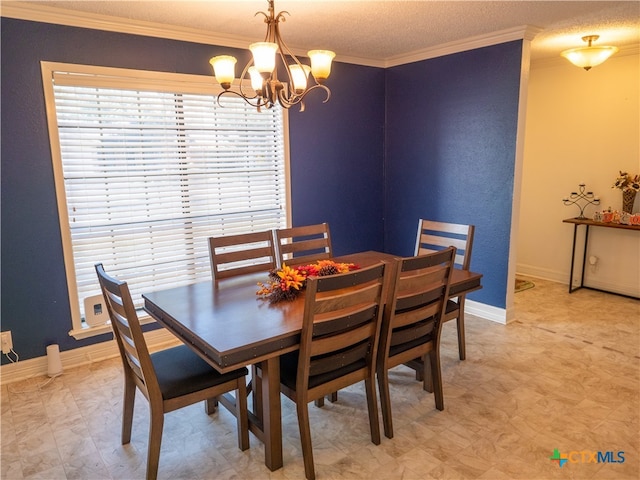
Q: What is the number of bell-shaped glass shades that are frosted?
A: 5